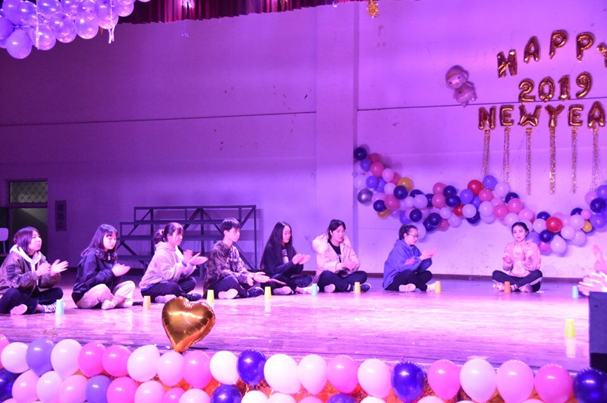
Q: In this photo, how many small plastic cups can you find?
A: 10